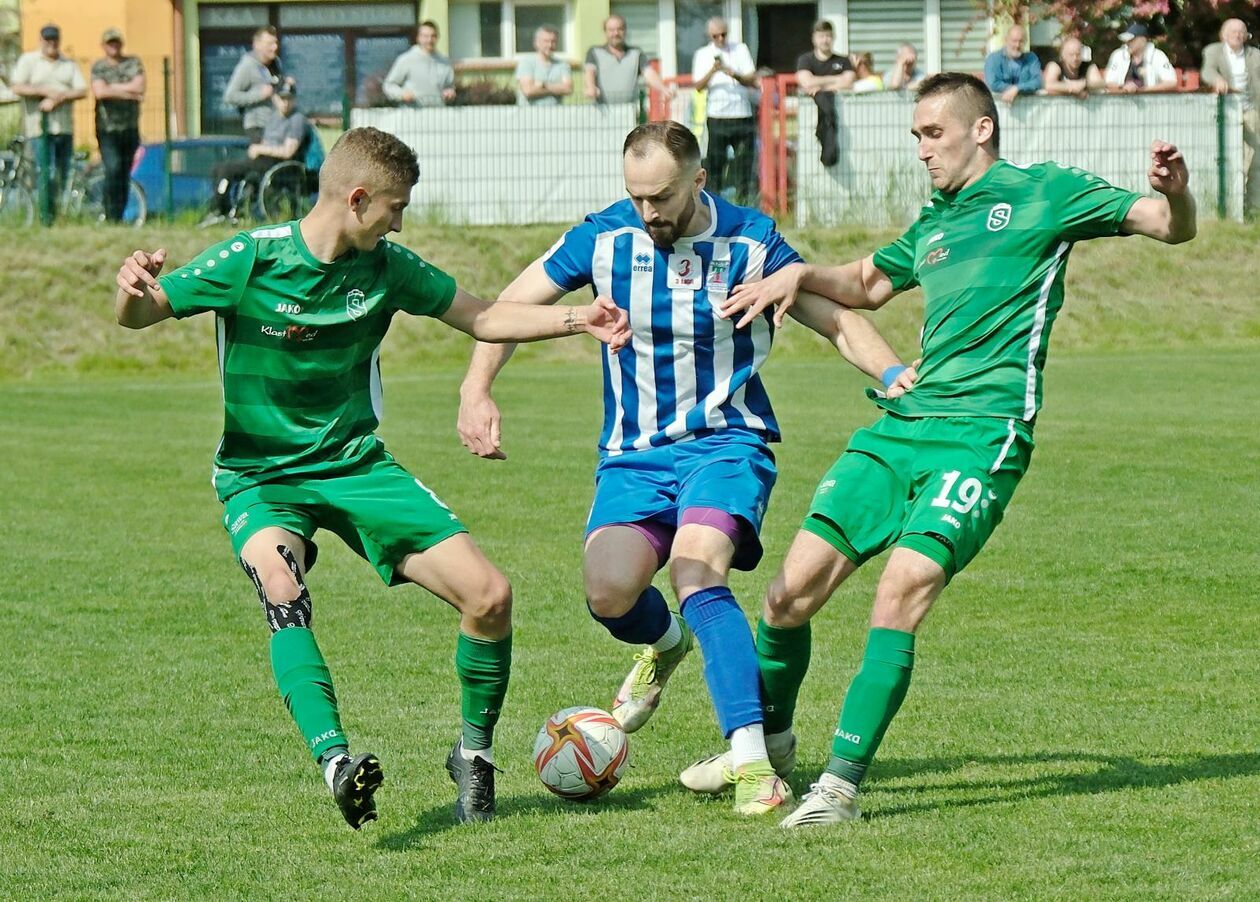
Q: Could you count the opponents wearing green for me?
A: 2